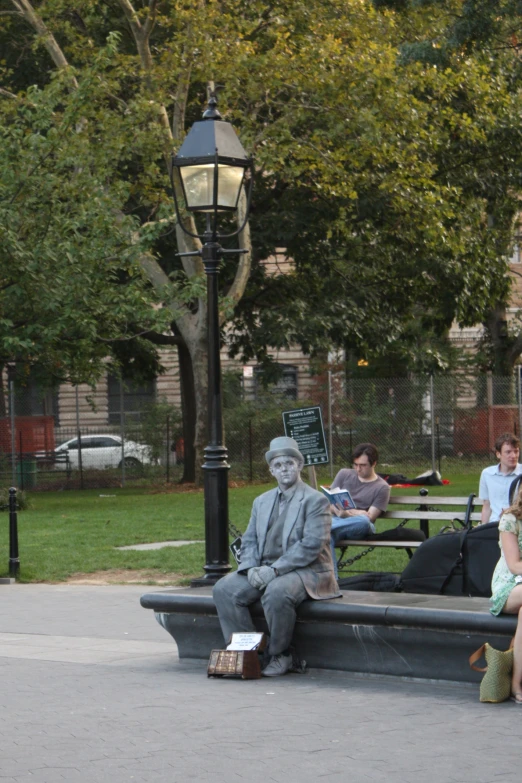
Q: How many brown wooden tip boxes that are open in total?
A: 1